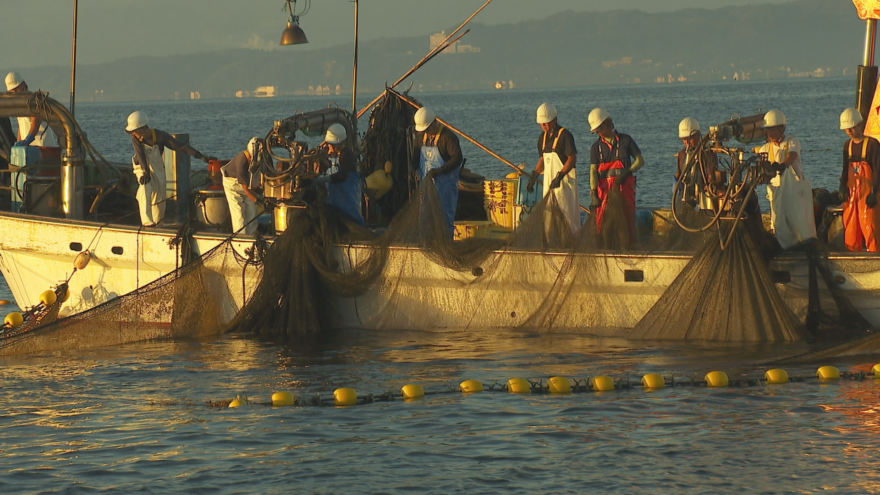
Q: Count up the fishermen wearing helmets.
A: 10